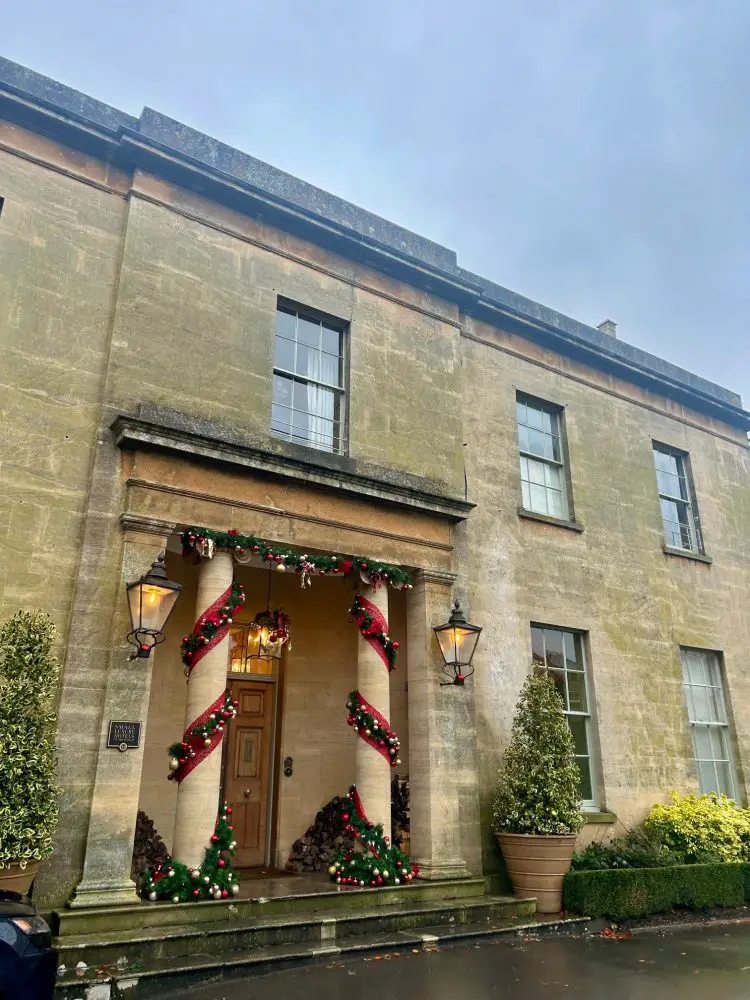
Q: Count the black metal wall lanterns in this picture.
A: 2